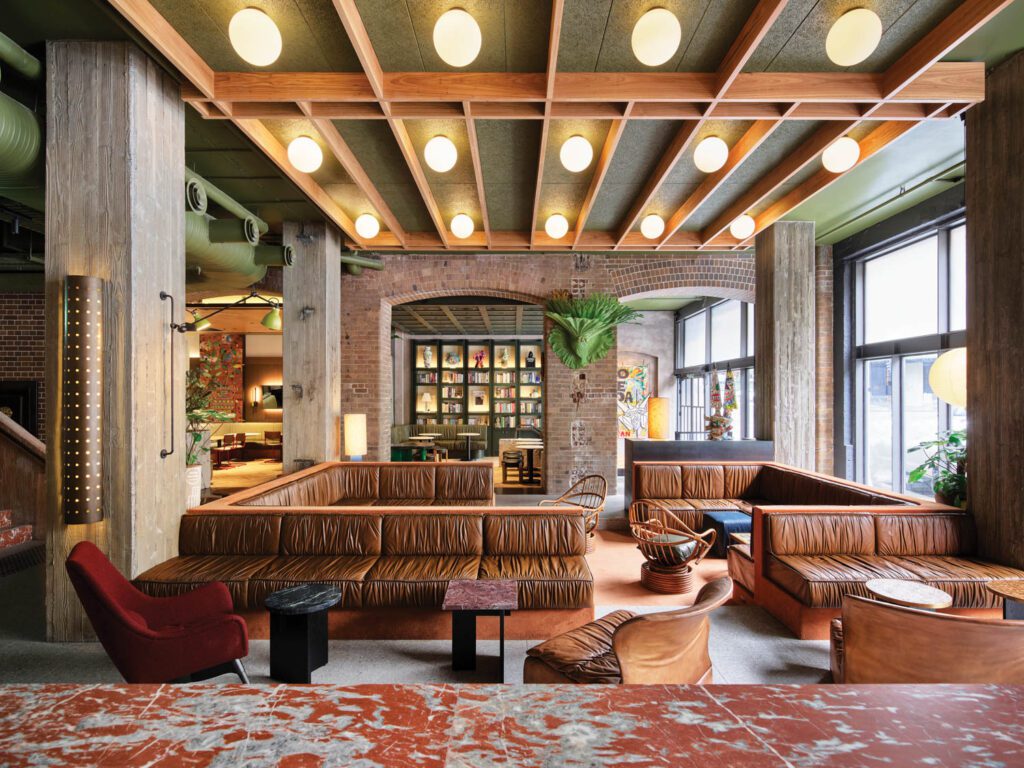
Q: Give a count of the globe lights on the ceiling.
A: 14